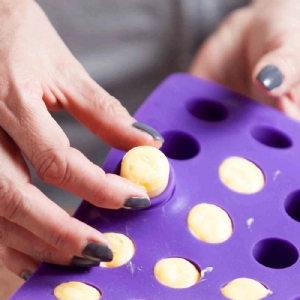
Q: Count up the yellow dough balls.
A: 7